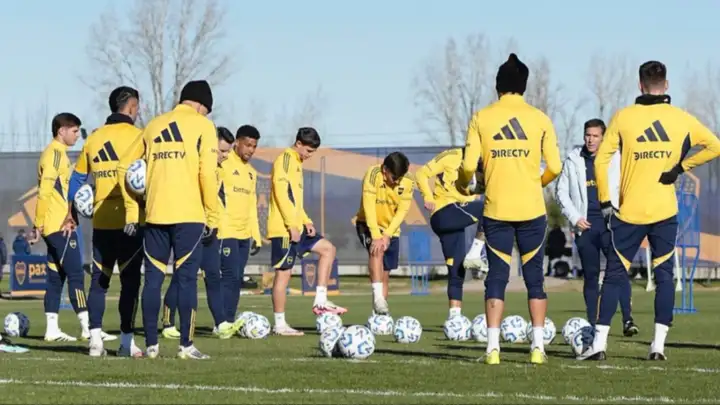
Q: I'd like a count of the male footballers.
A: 10